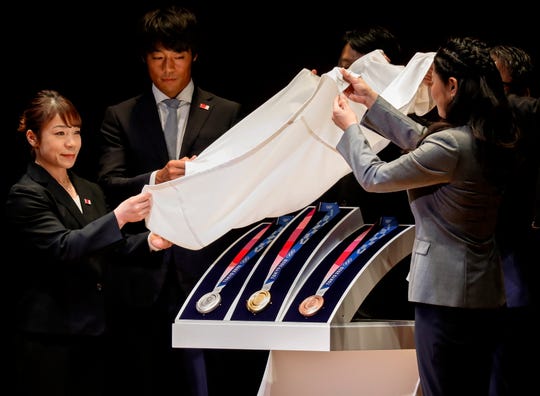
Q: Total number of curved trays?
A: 3